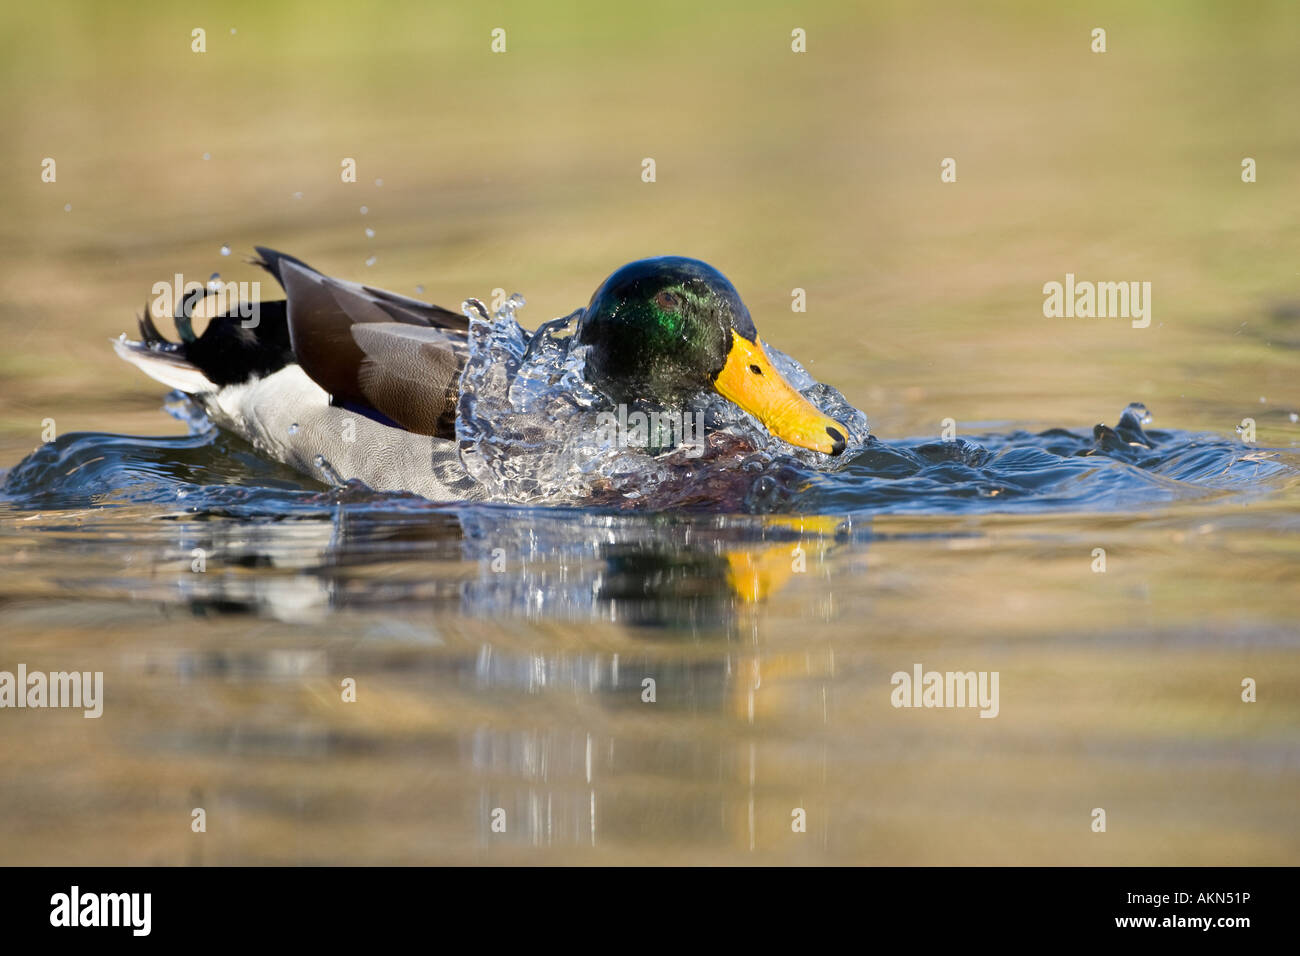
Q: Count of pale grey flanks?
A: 1